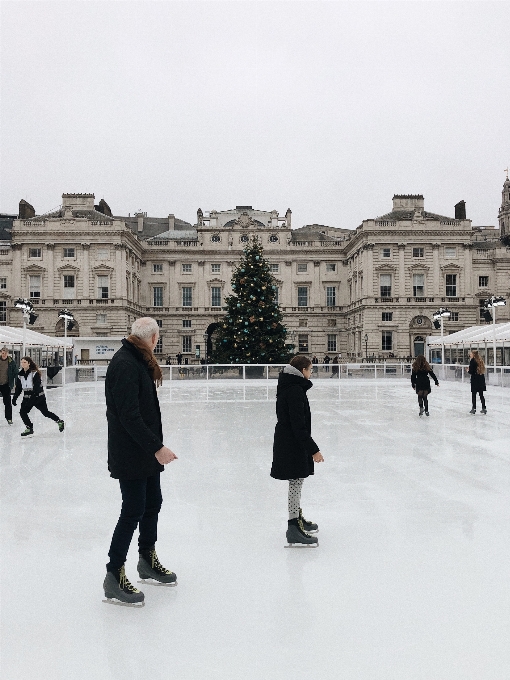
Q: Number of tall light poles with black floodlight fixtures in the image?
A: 4